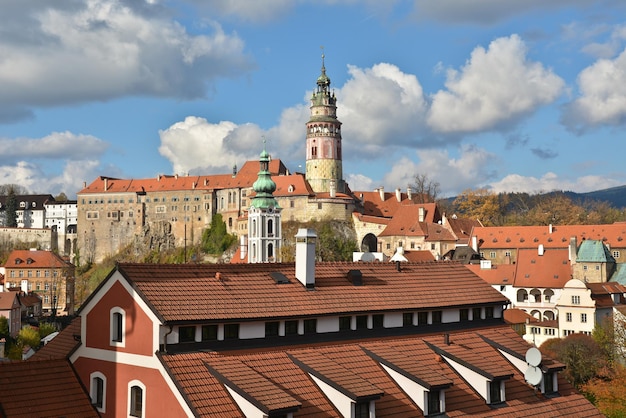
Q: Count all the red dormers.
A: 5